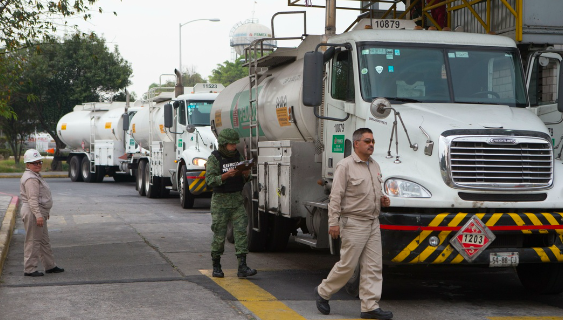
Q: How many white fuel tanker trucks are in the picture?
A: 3